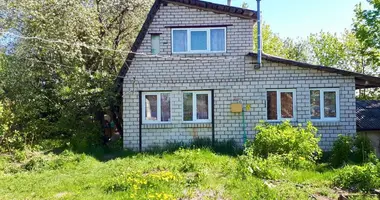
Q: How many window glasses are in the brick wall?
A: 11